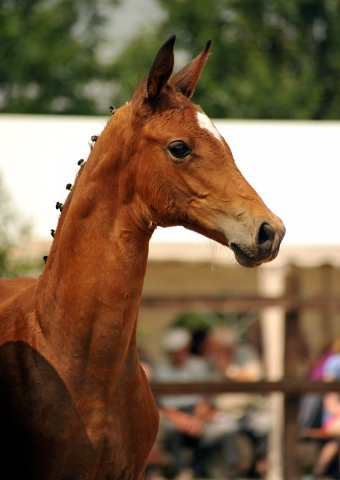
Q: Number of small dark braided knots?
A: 7